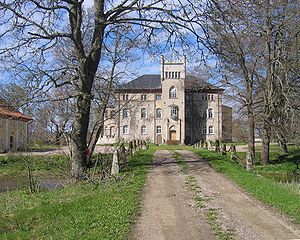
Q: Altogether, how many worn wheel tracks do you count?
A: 2